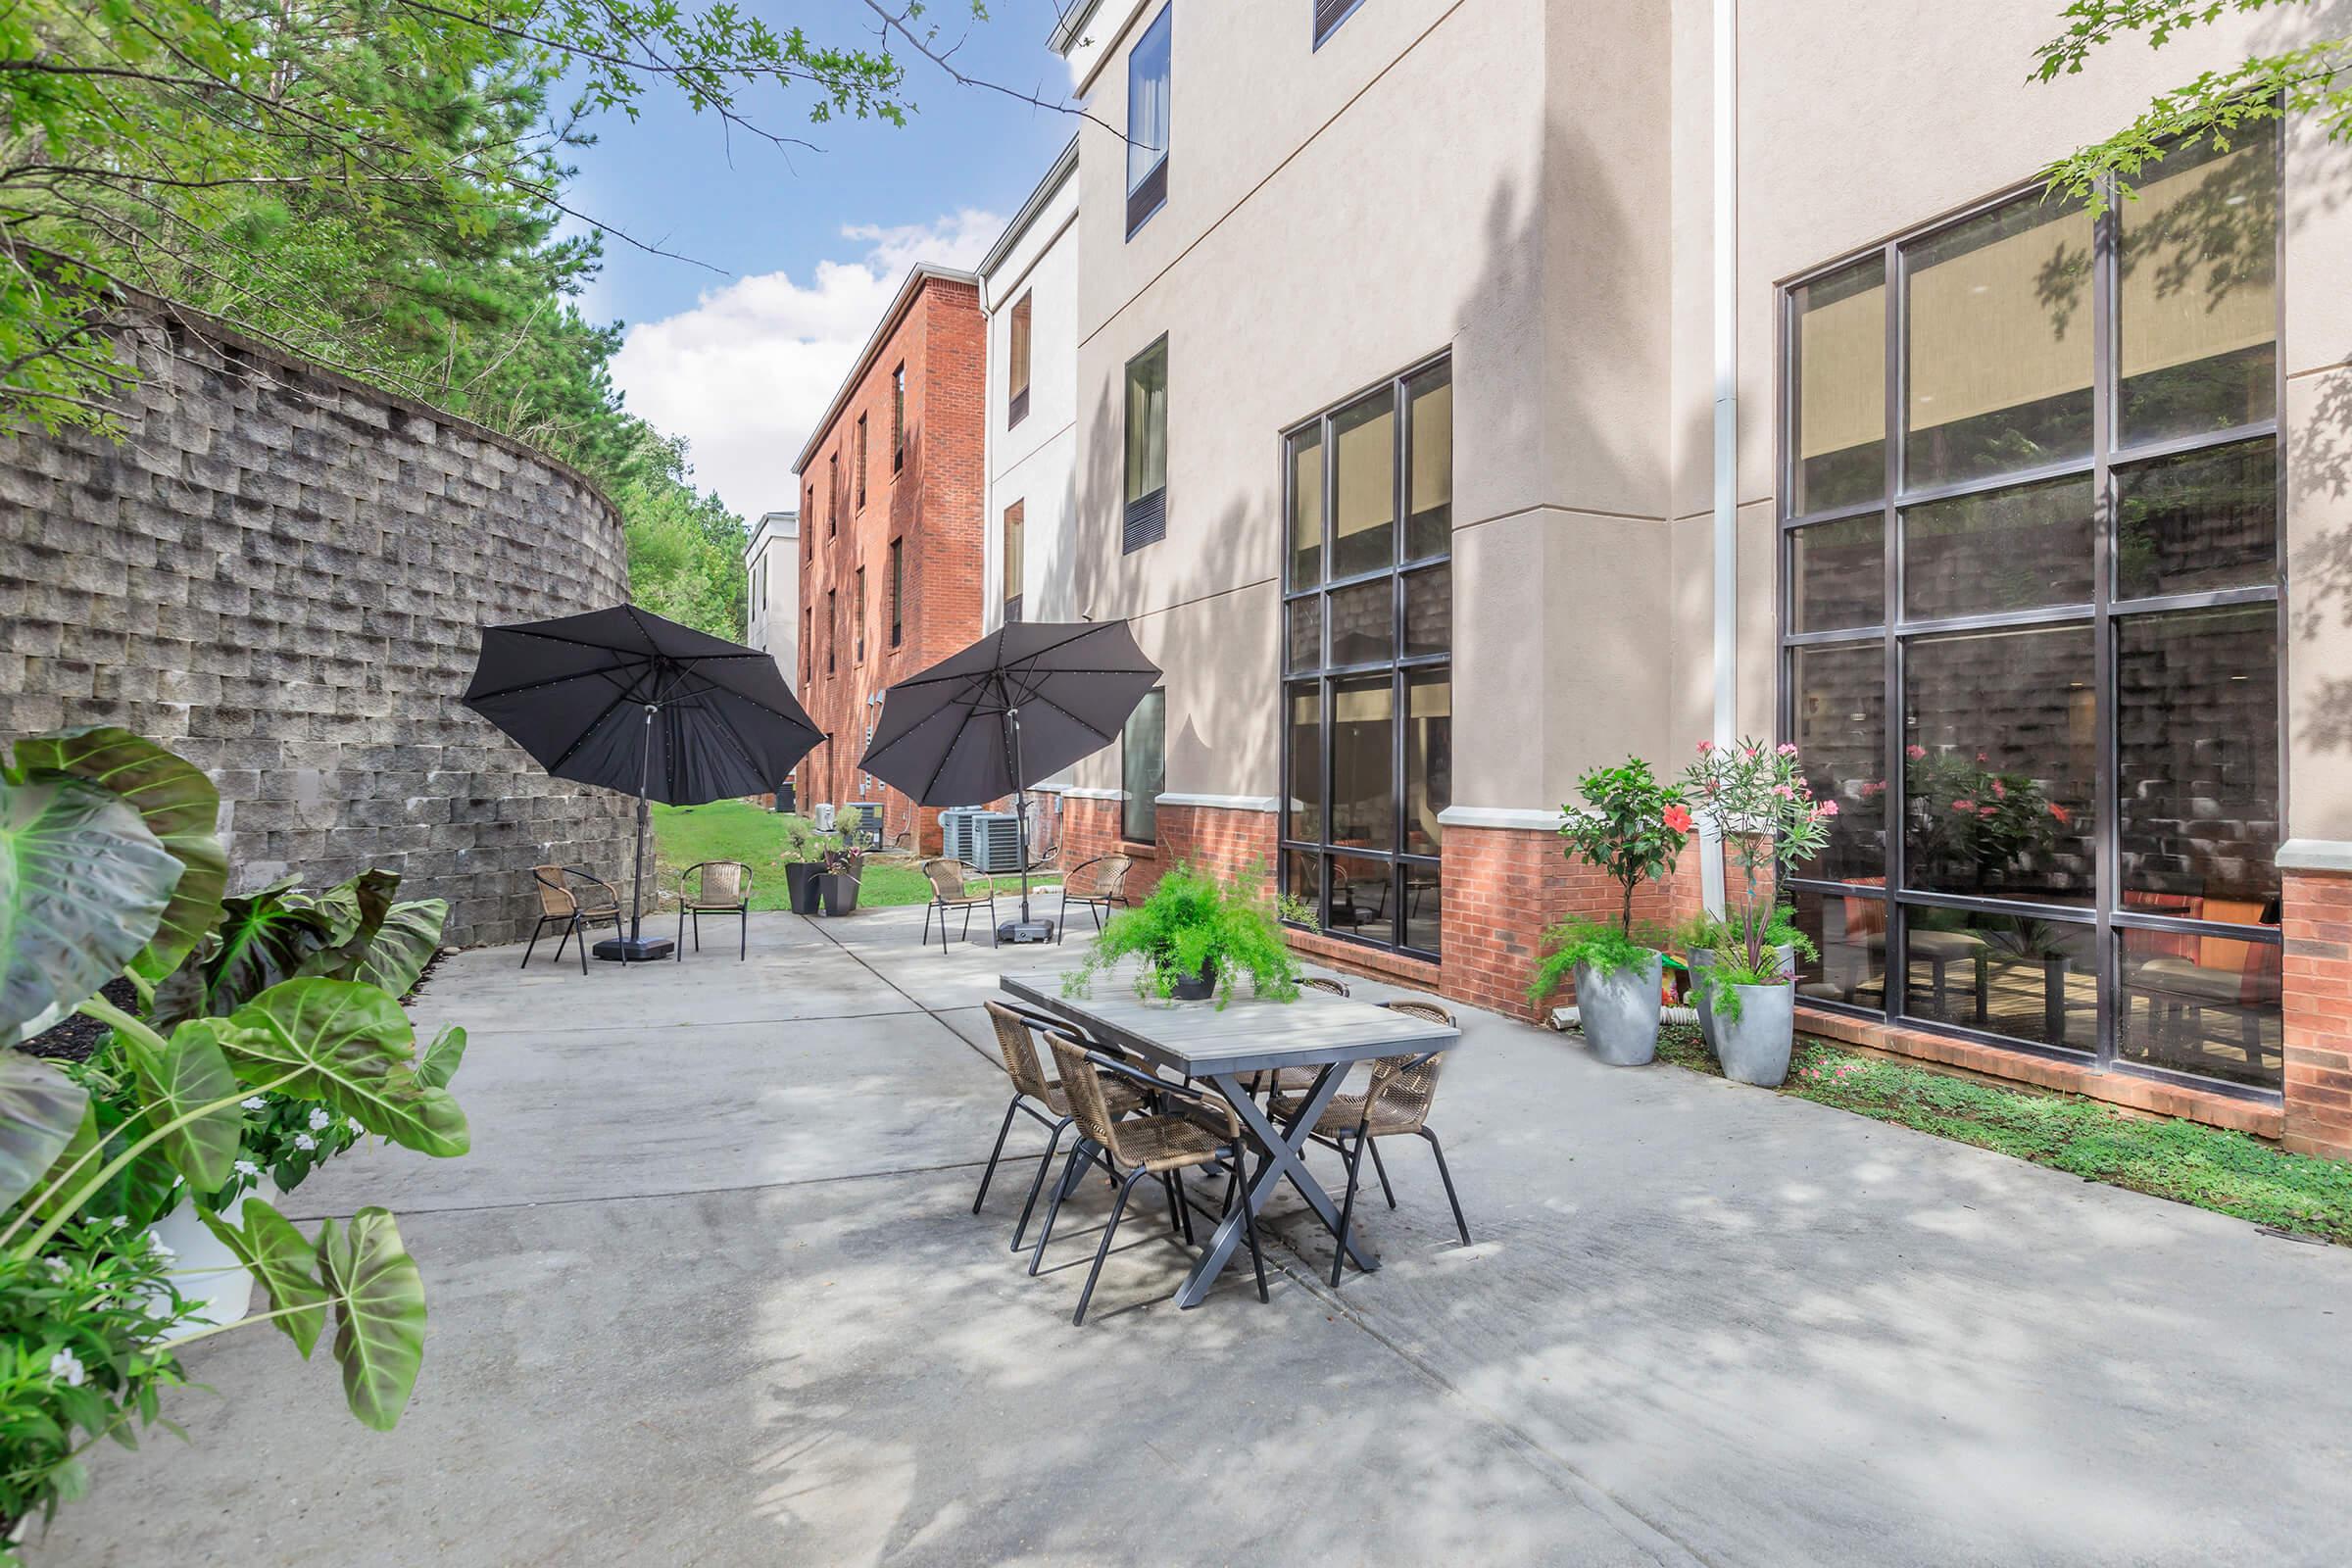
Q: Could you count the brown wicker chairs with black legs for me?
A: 8